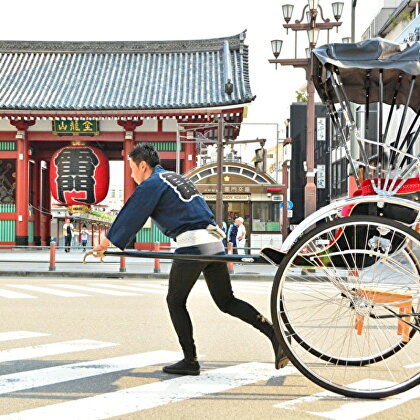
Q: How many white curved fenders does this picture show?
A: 1